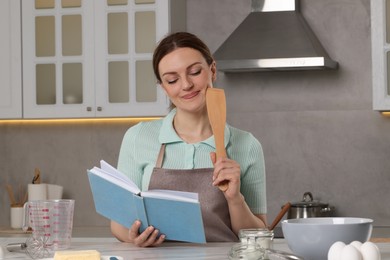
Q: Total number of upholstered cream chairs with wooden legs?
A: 0